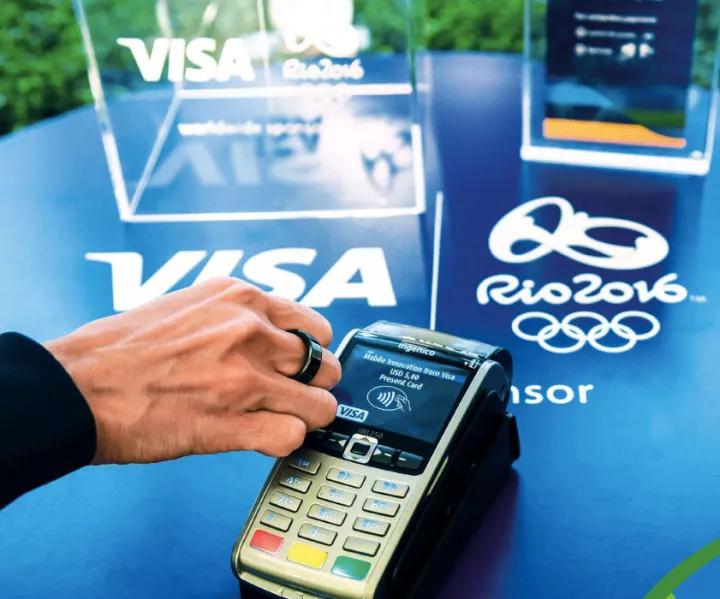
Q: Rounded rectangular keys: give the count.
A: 15